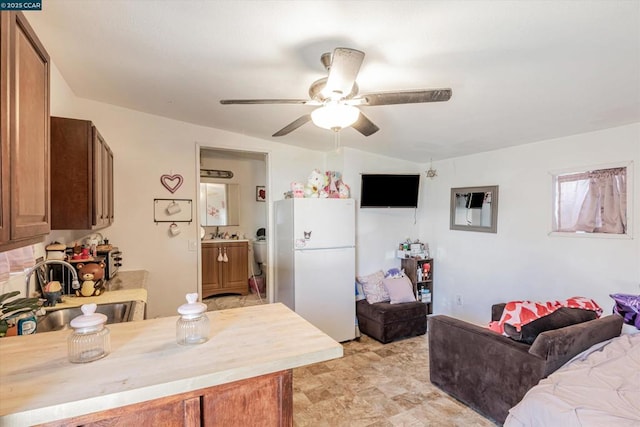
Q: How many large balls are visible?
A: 0